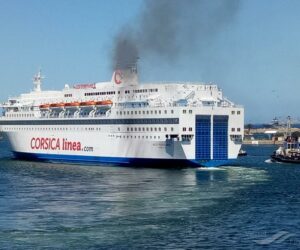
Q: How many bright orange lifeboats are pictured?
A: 5